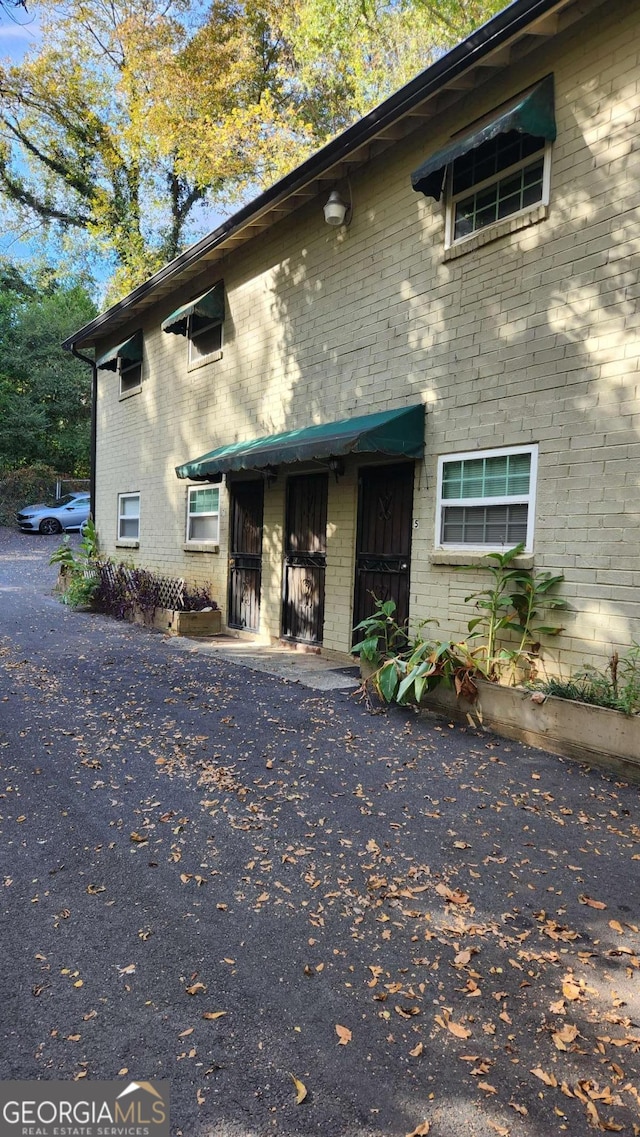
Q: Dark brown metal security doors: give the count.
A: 3